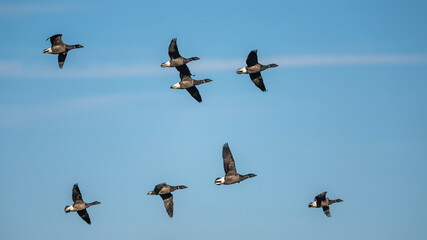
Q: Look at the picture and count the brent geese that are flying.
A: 8